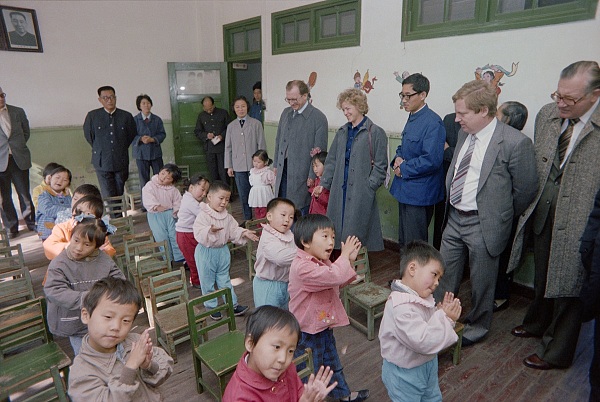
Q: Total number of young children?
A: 15